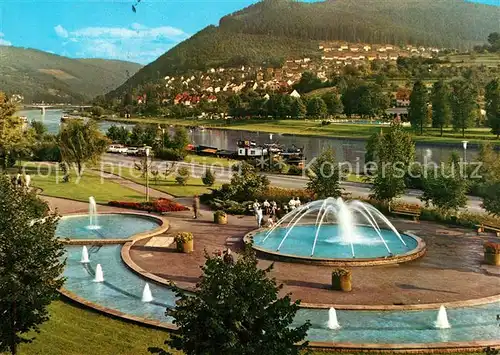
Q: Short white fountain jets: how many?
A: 5